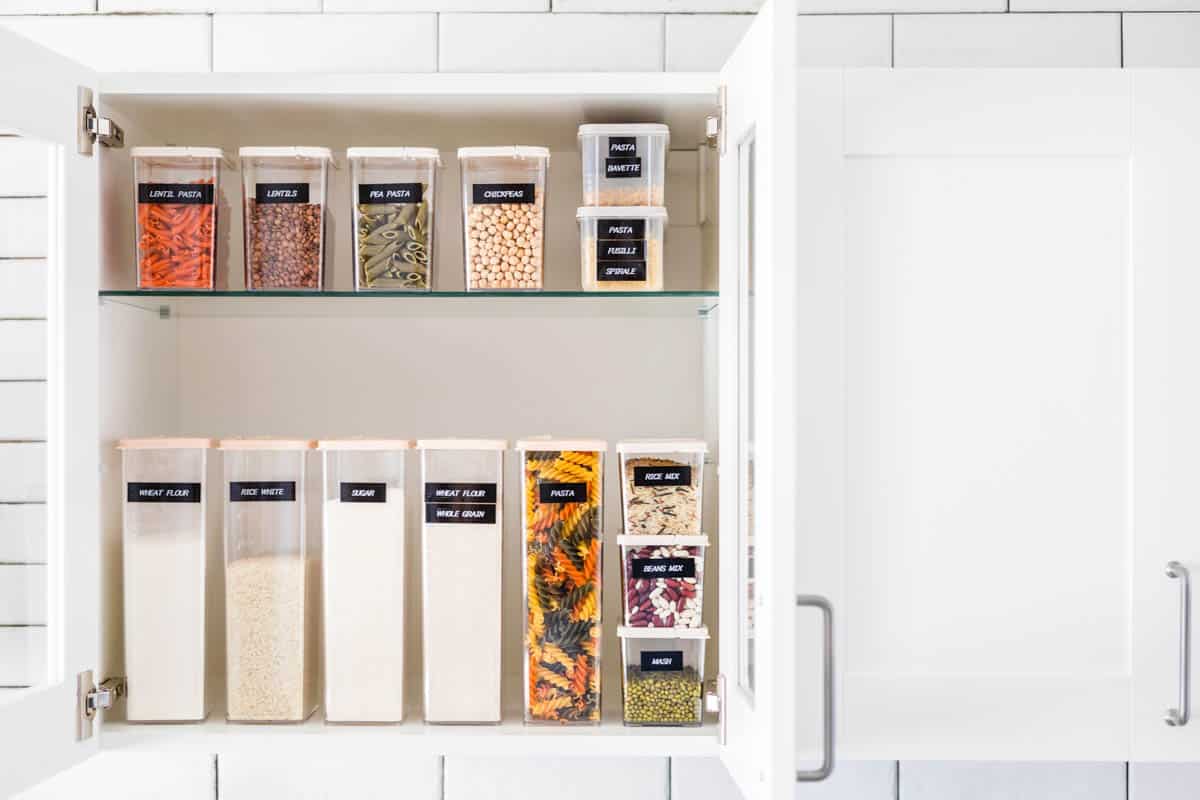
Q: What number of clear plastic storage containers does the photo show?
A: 14